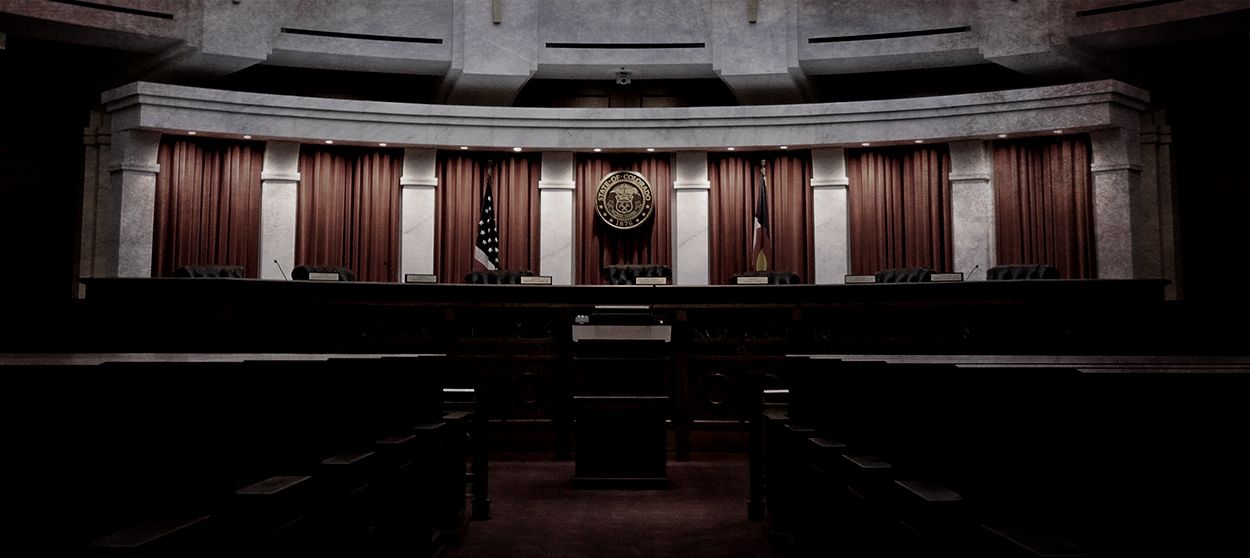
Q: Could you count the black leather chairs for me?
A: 7